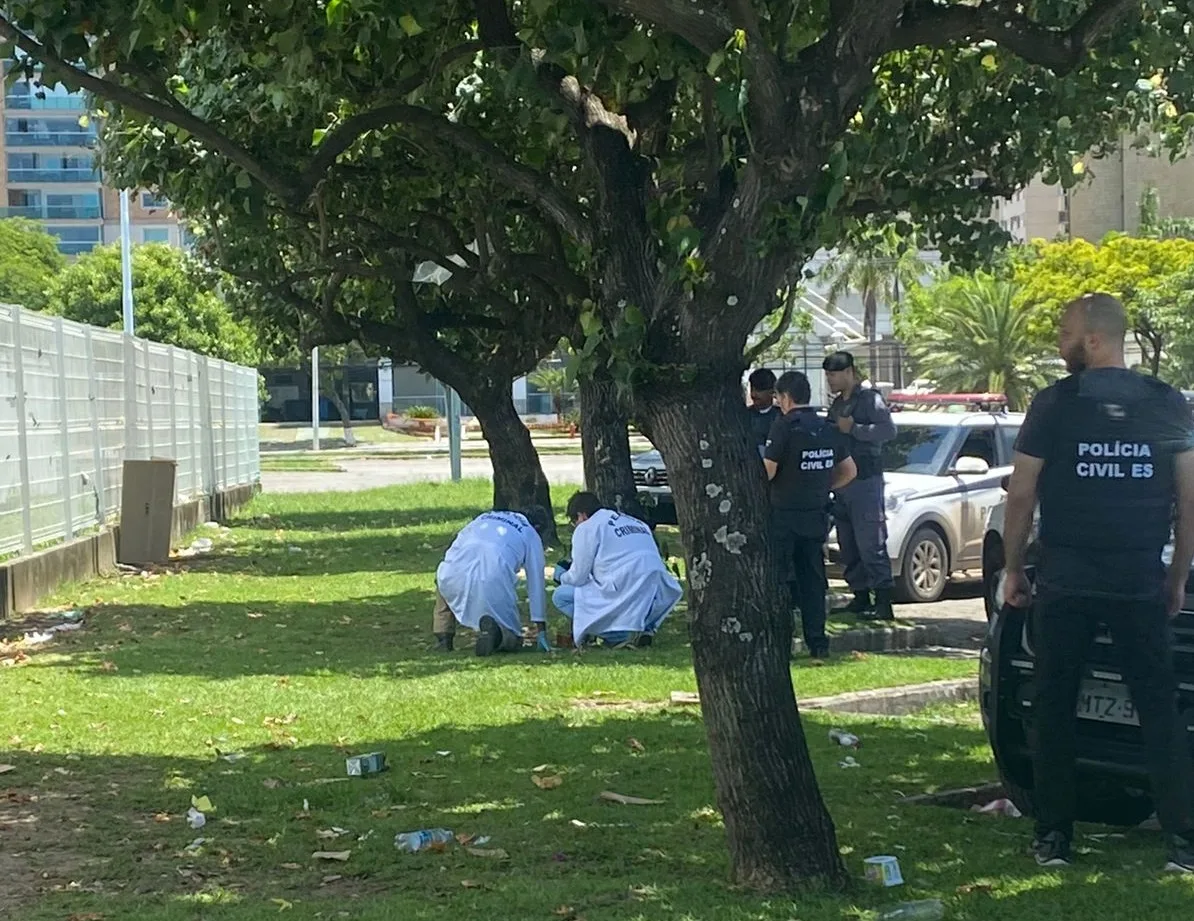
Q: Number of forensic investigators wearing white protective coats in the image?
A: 2